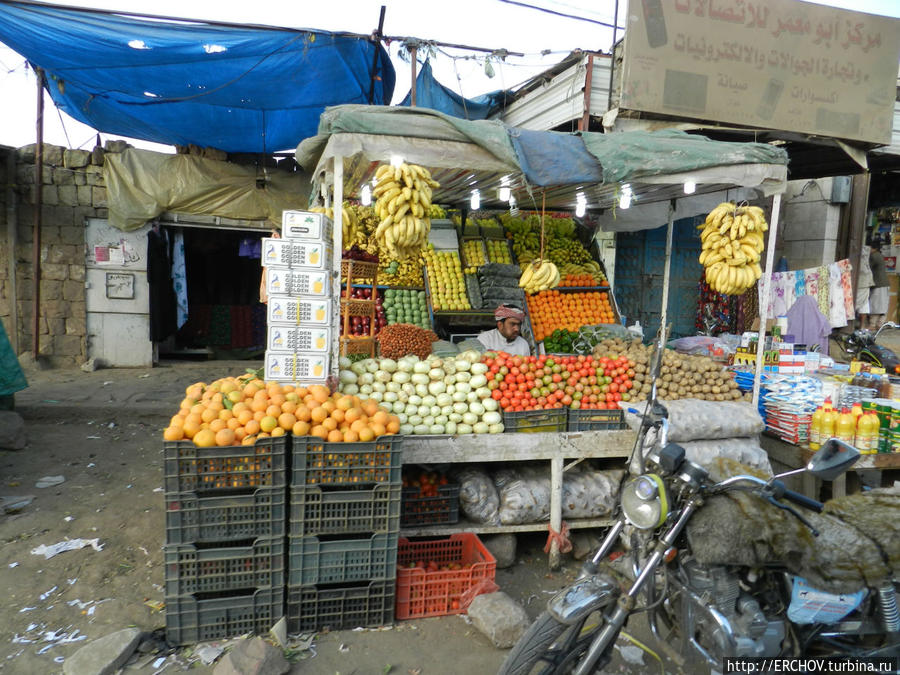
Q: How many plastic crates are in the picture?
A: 12